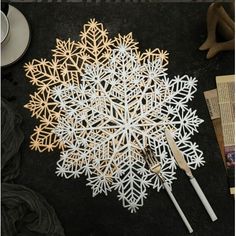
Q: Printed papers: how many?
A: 2